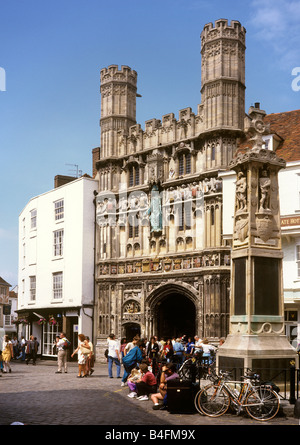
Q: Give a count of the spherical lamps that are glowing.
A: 0